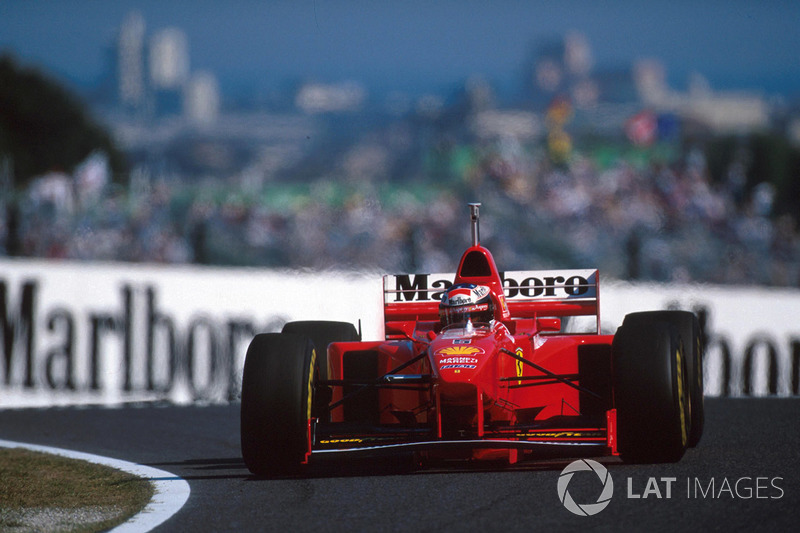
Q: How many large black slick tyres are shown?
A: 4